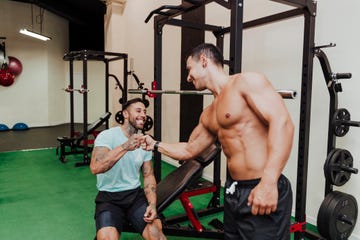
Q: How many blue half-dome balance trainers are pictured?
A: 2